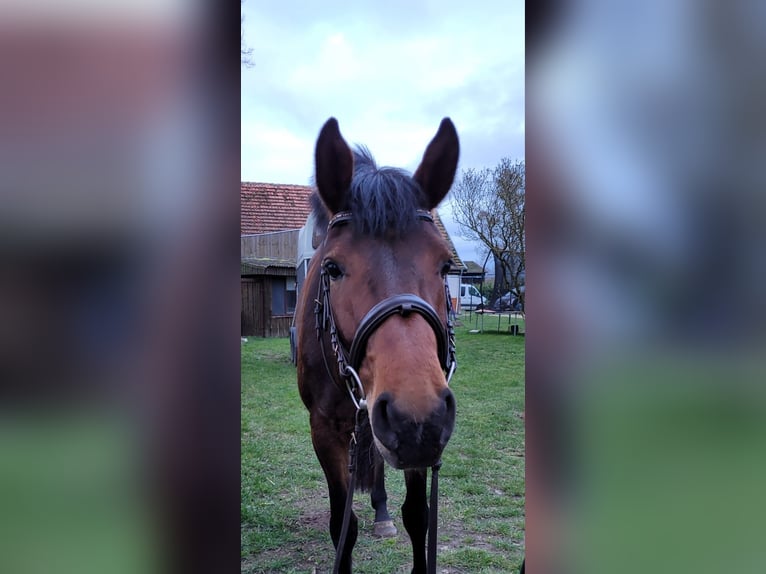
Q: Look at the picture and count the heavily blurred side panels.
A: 2